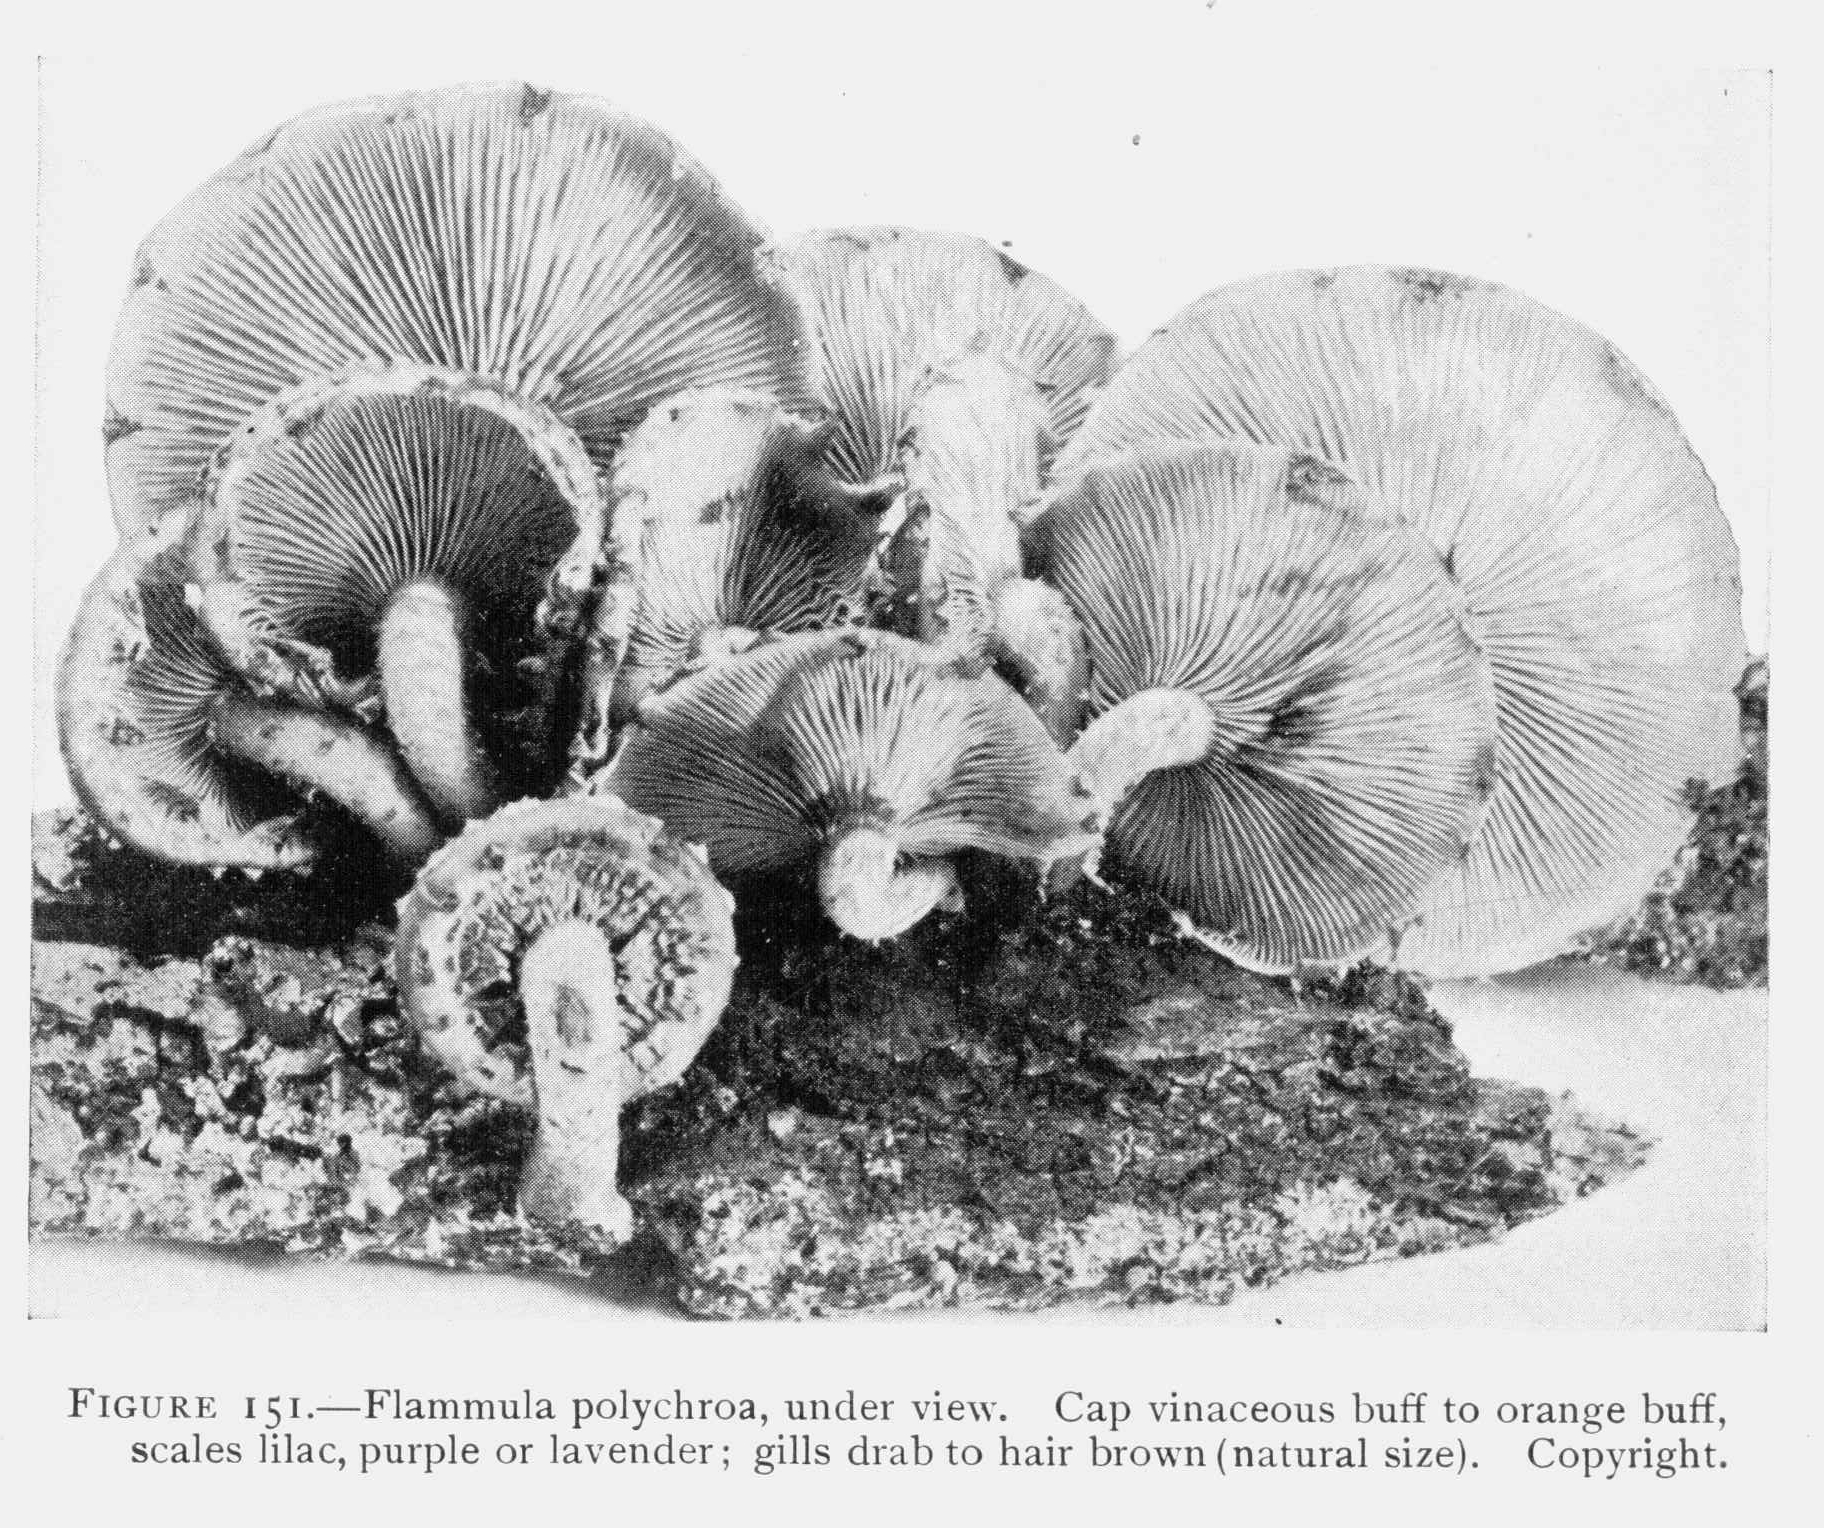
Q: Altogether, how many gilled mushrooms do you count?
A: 9